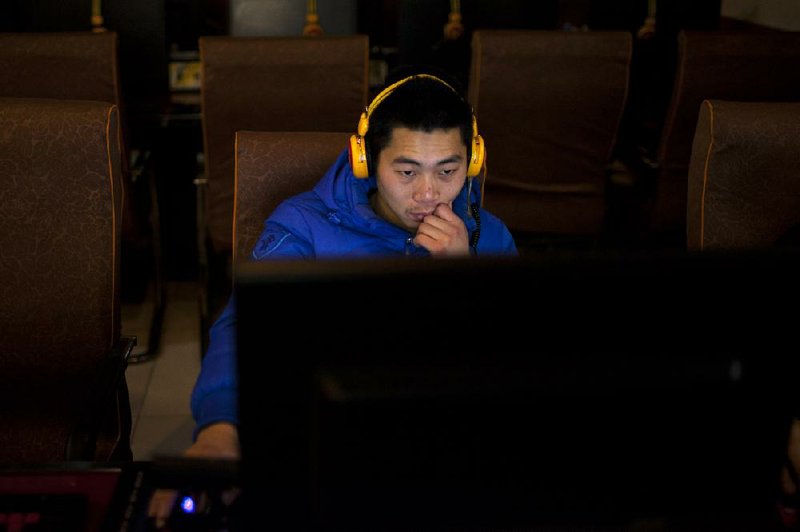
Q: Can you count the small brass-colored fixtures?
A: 4